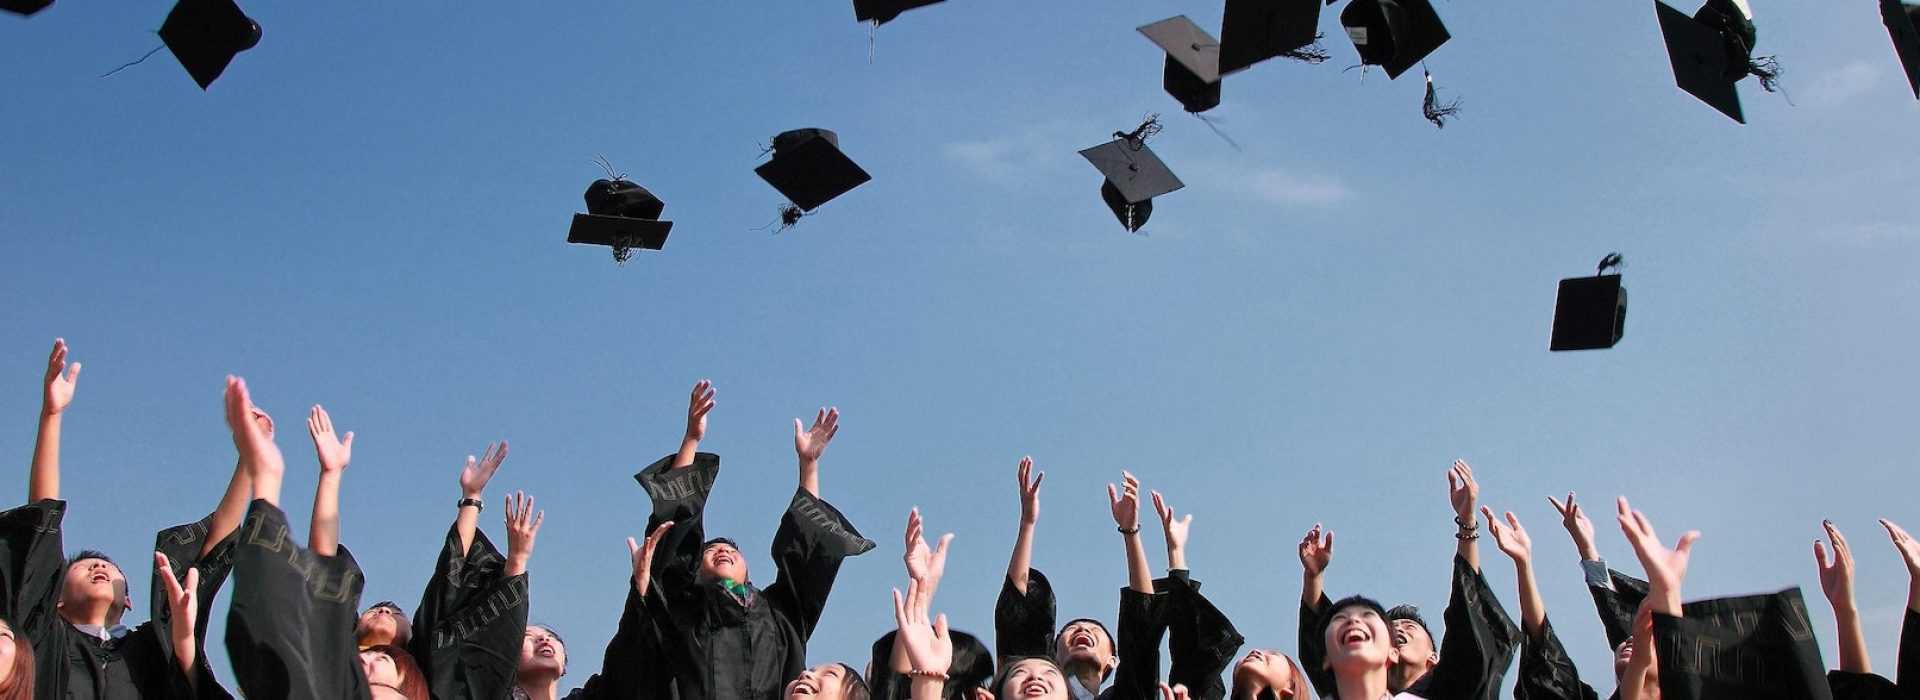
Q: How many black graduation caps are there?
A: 12